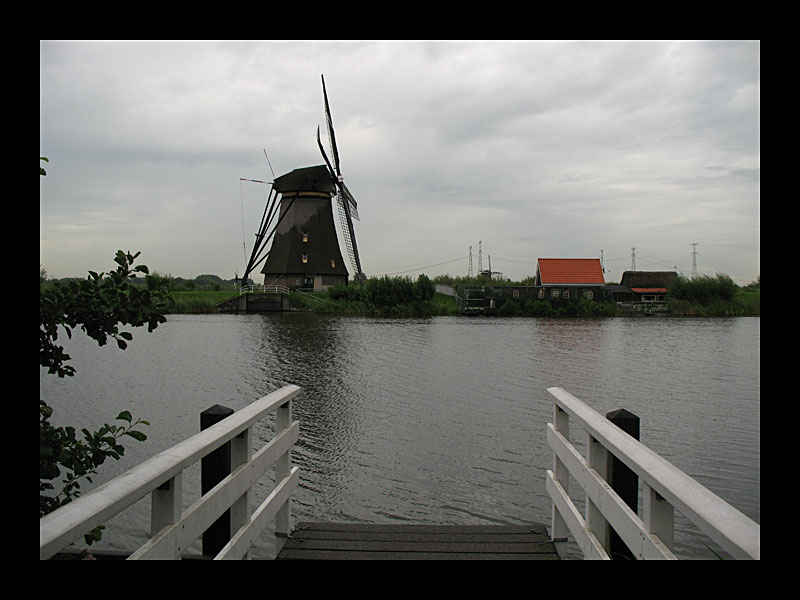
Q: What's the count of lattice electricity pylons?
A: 4